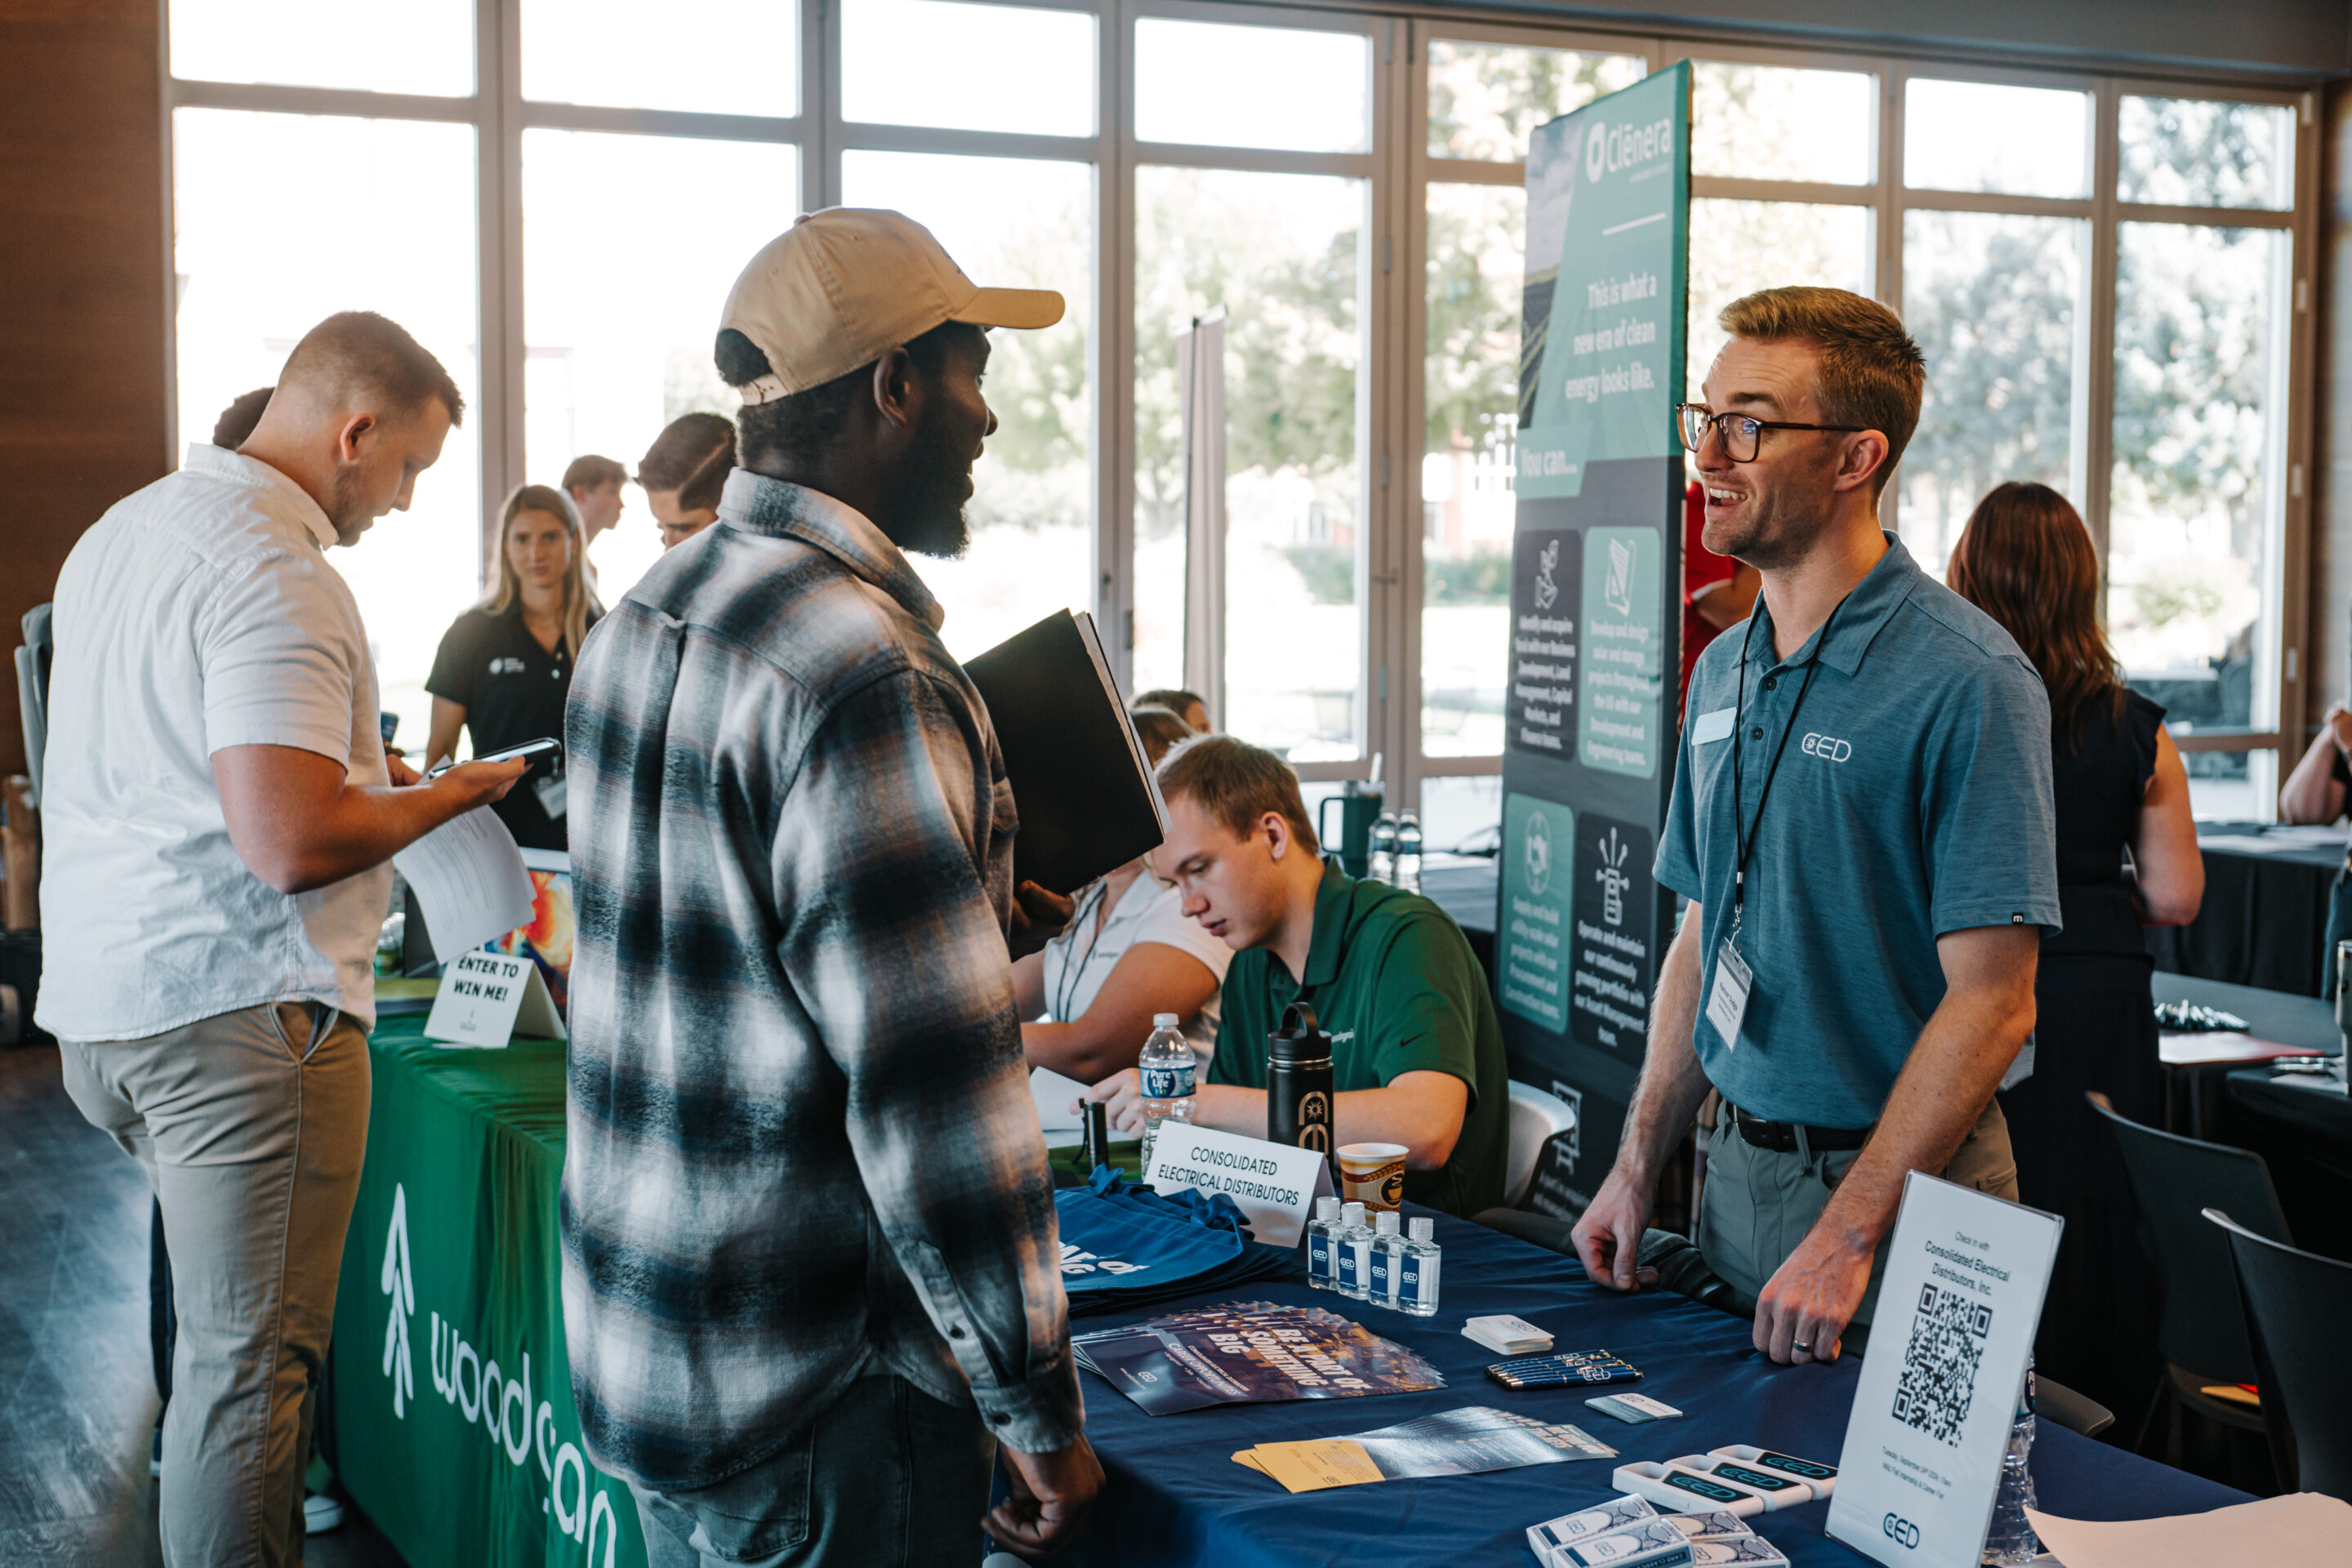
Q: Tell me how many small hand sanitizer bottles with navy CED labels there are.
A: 4